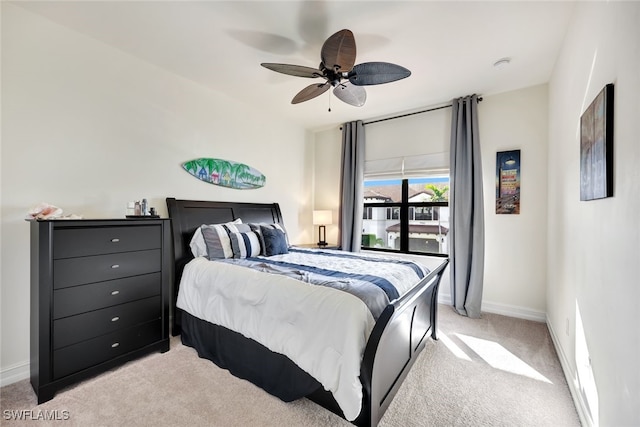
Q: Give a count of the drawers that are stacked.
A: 5